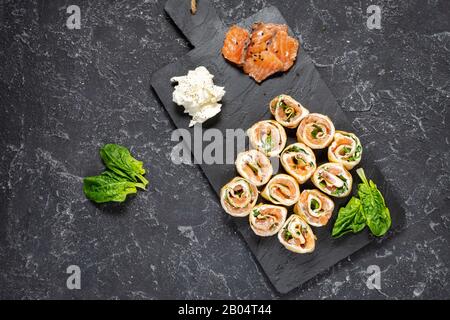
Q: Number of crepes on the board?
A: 12